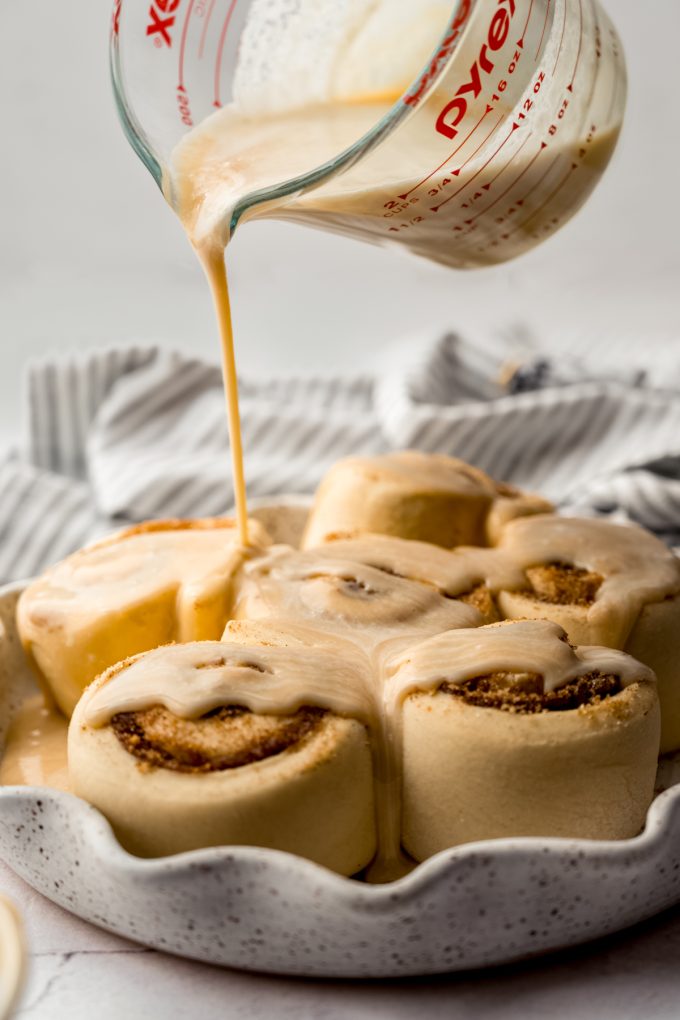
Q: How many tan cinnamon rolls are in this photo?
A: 6